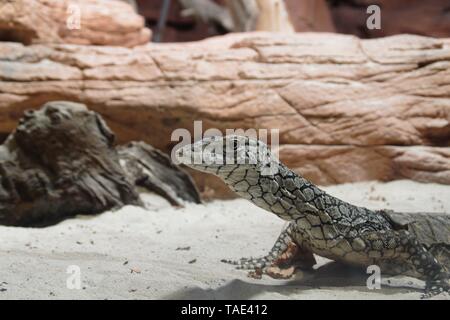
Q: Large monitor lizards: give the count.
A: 1